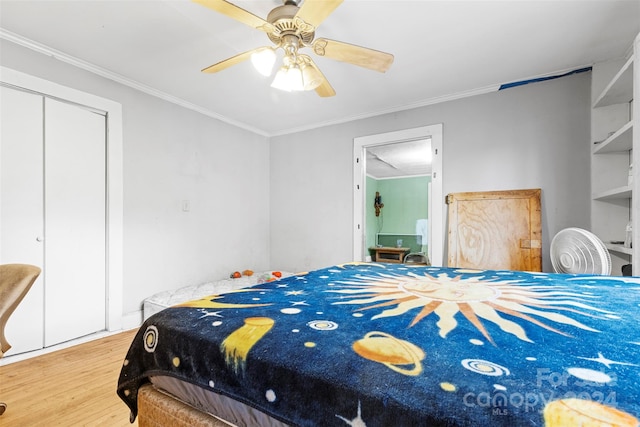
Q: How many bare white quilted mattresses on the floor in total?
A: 1